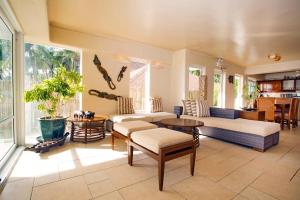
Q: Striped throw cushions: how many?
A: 4